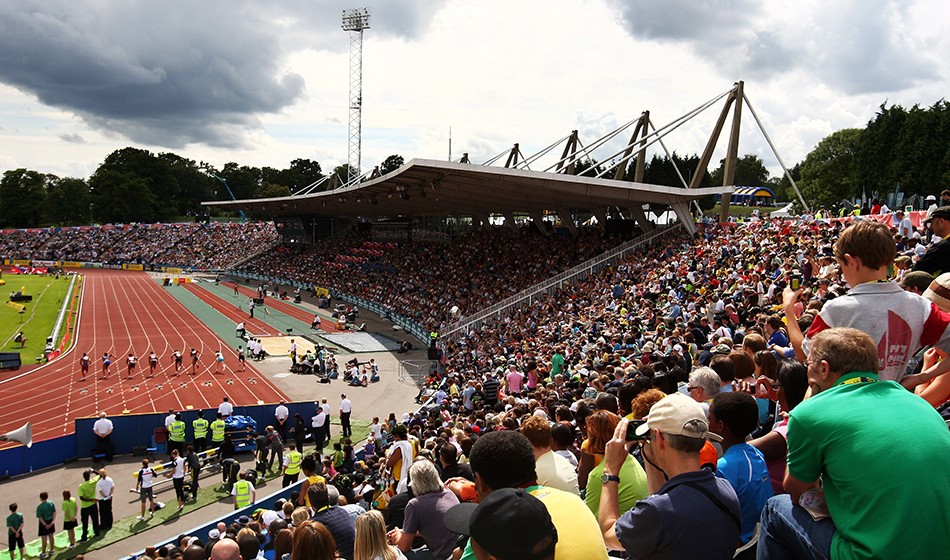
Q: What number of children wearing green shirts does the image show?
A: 3